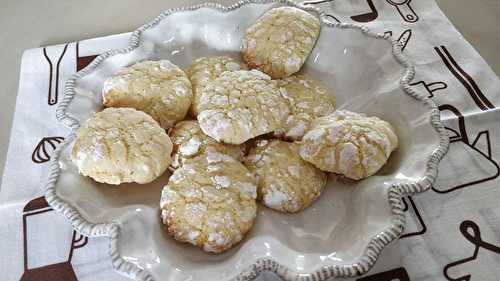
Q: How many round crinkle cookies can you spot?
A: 10